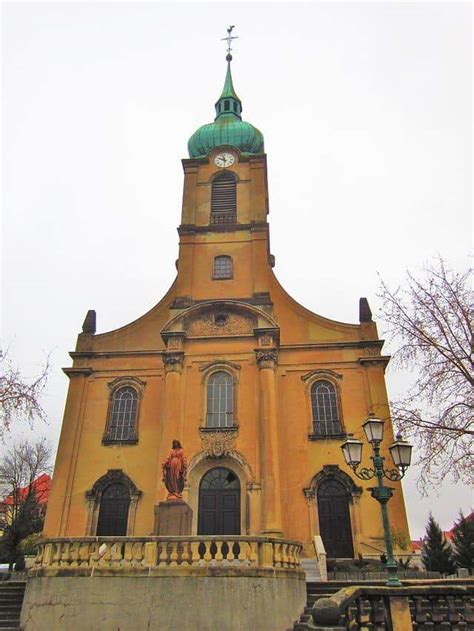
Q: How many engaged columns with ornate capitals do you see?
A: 2